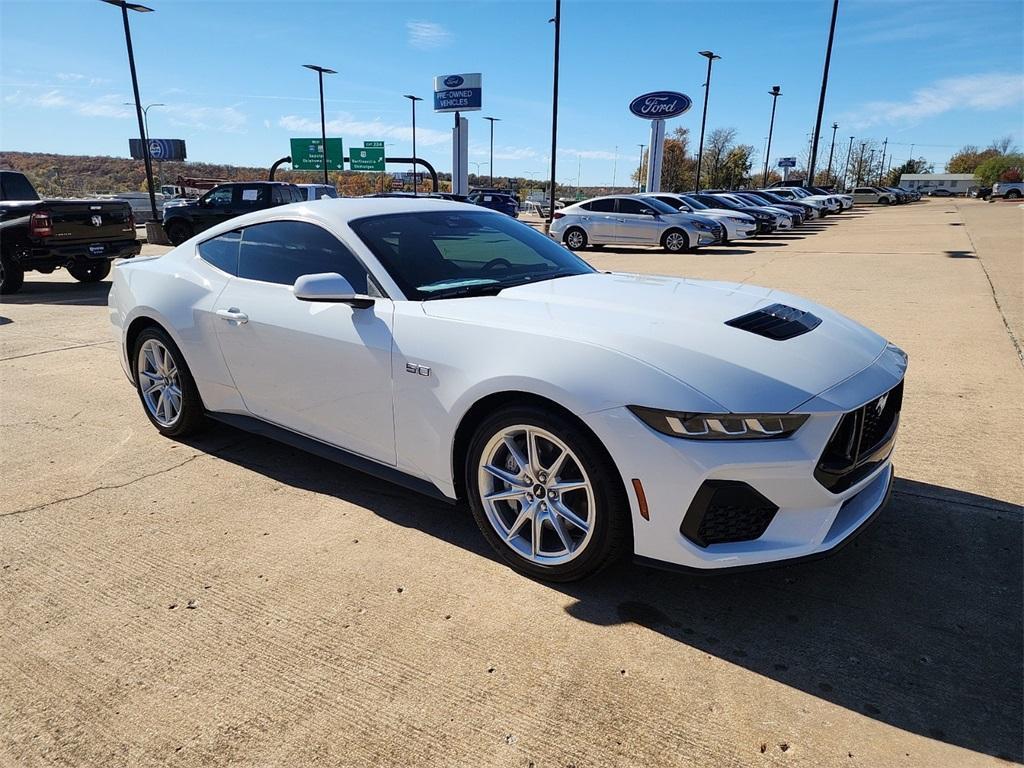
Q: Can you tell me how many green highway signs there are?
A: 2